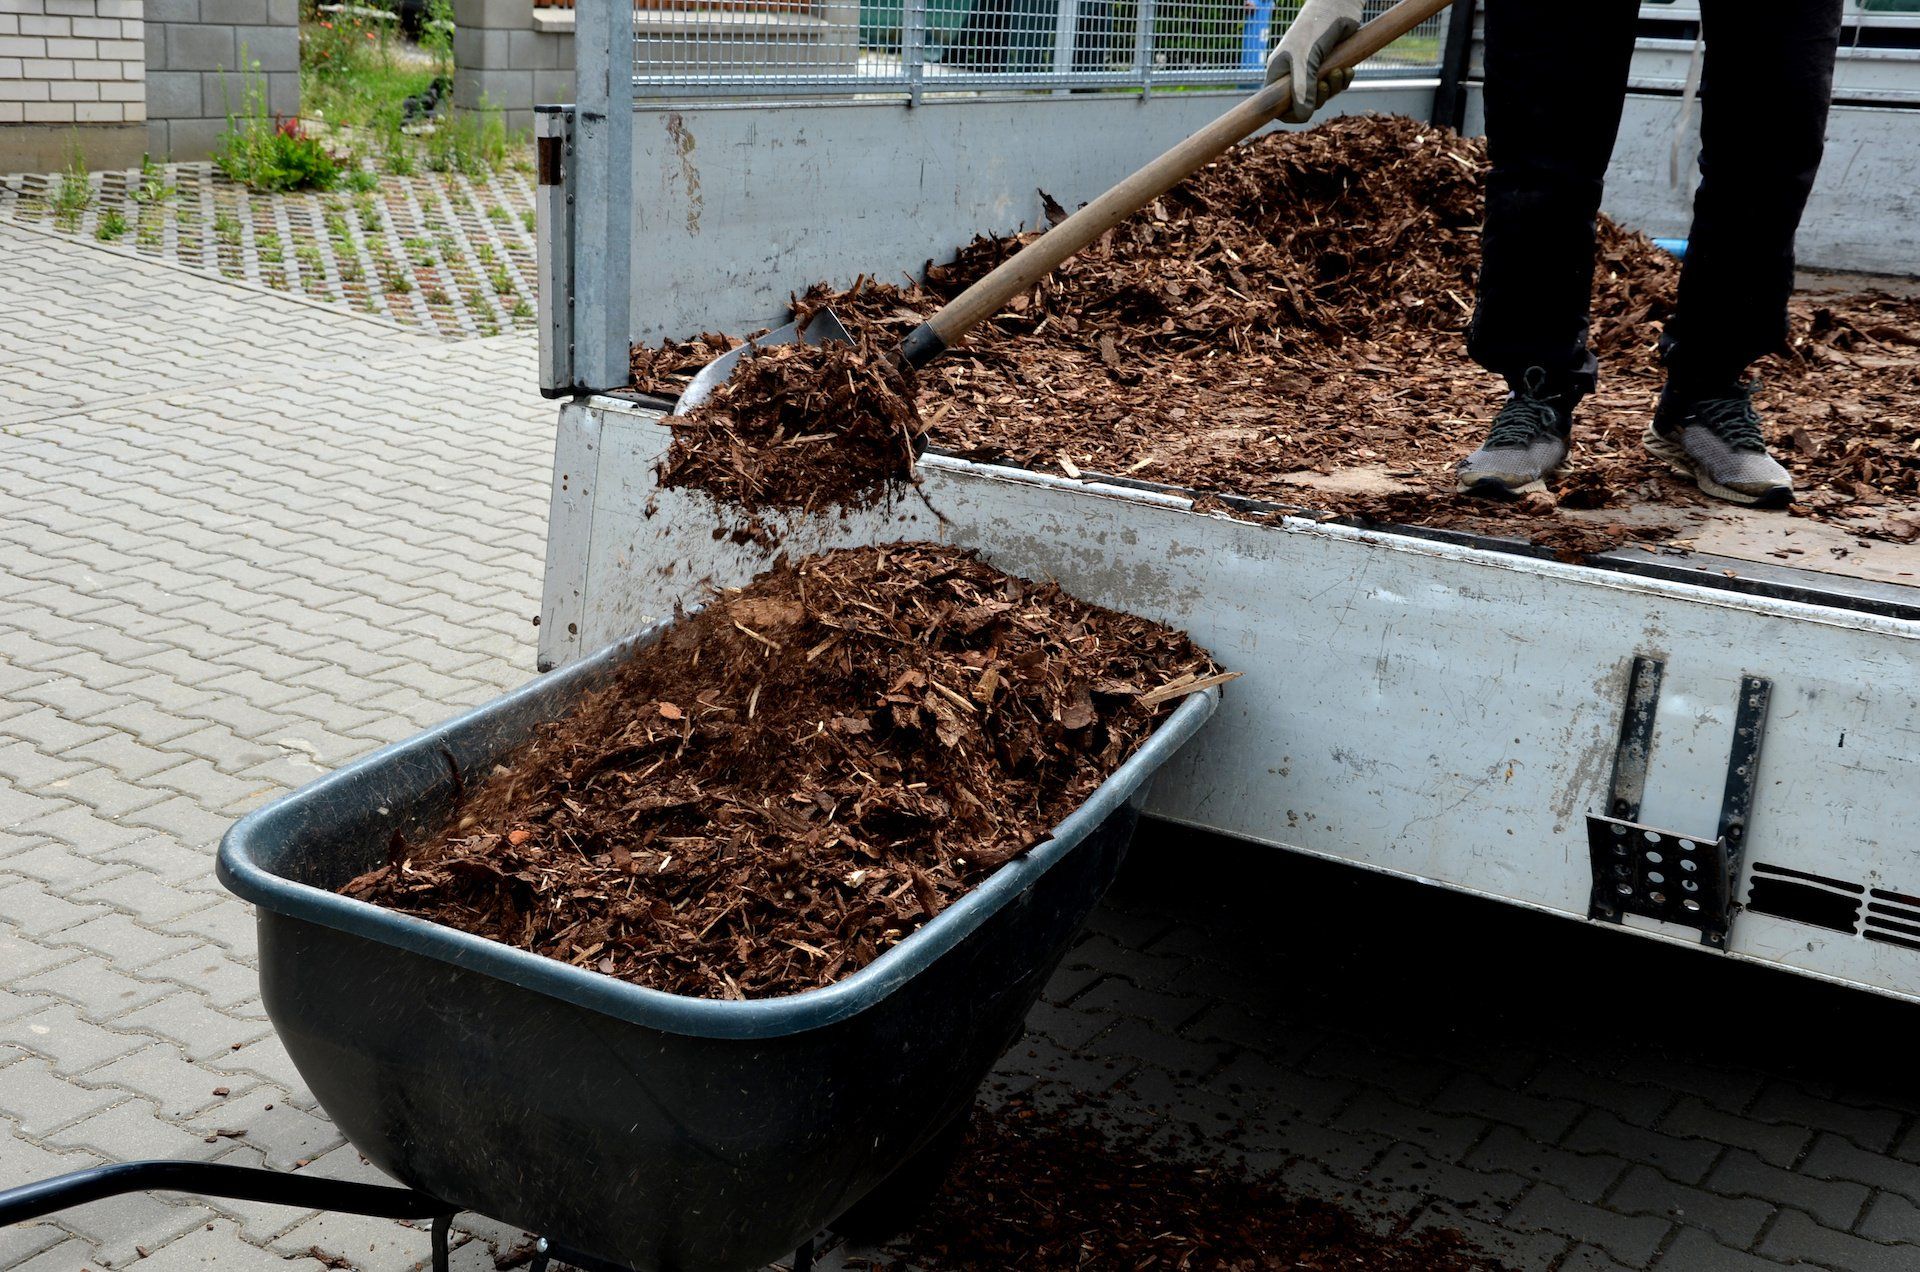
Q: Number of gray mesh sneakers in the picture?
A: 2